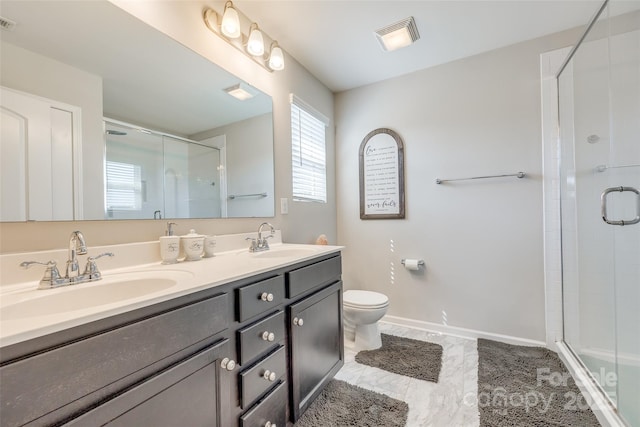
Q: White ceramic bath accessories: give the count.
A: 3